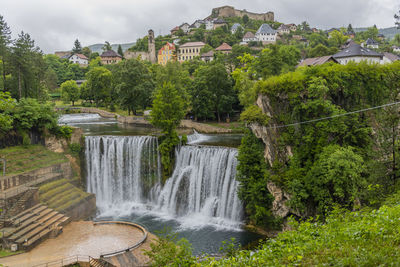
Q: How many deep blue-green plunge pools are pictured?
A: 1